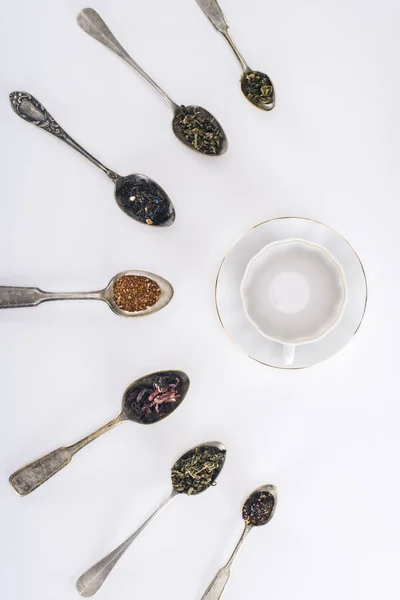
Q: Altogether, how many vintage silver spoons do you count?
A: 7